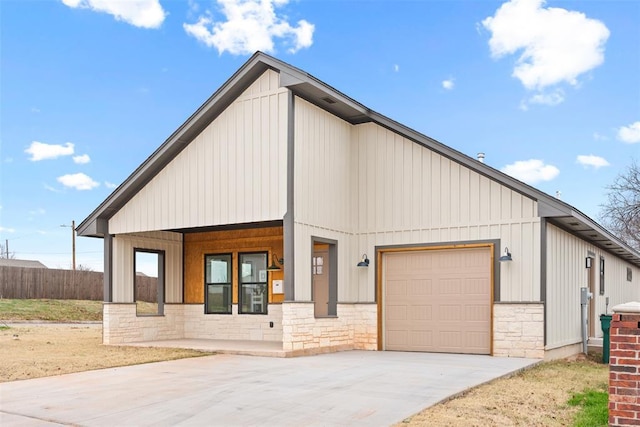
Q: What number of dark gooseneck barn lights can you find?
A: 3